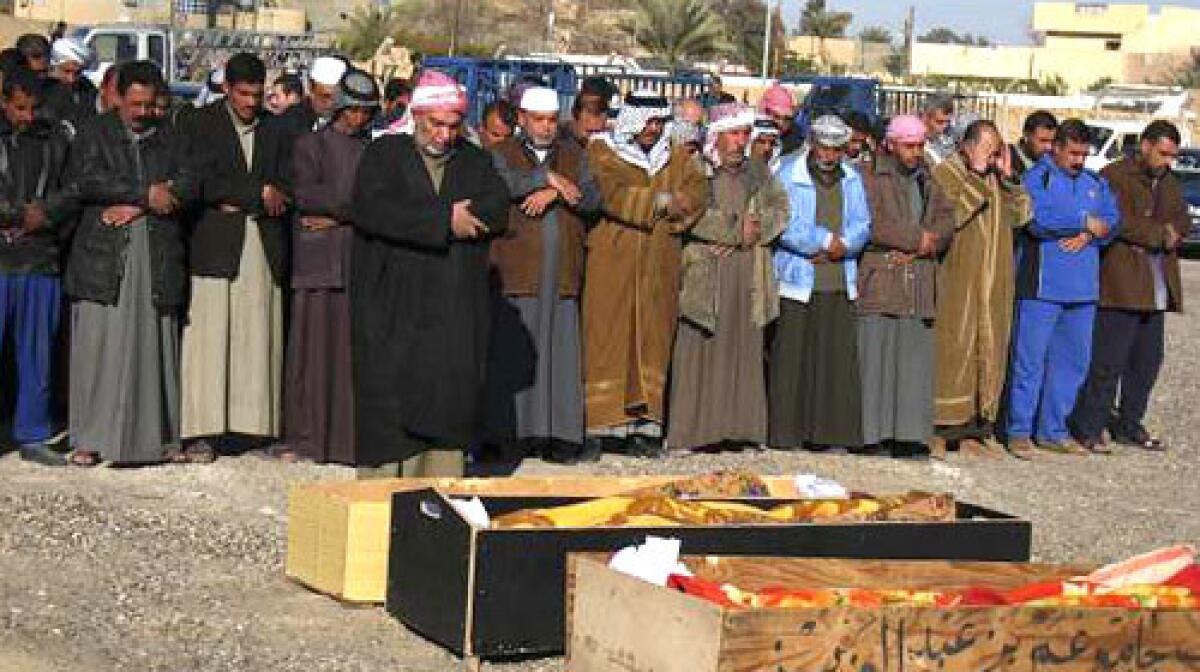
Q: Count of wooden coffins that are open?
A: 3